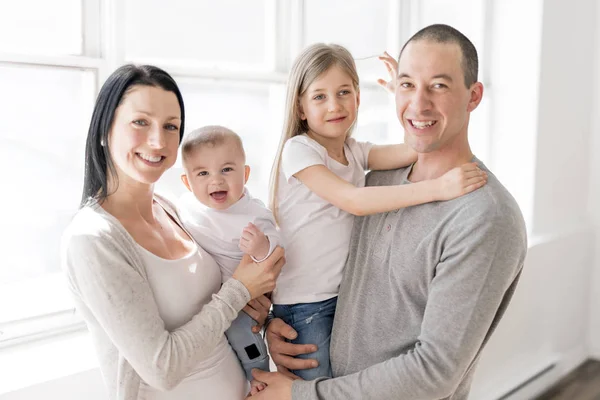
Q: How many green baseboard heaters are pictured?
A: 0